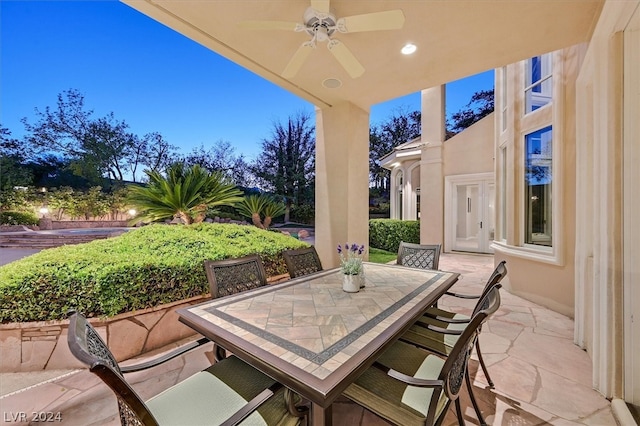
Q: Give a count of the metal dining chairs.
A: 6